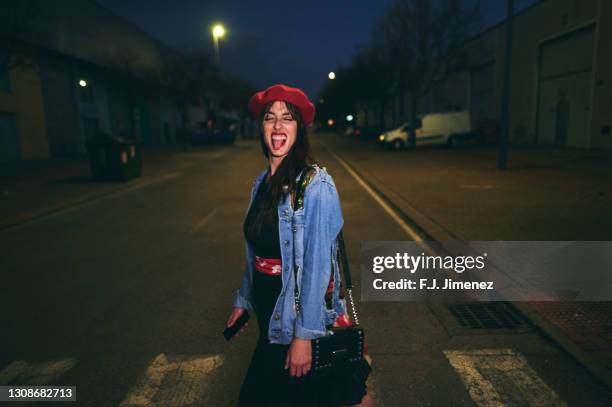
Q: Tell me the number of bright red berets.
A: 1